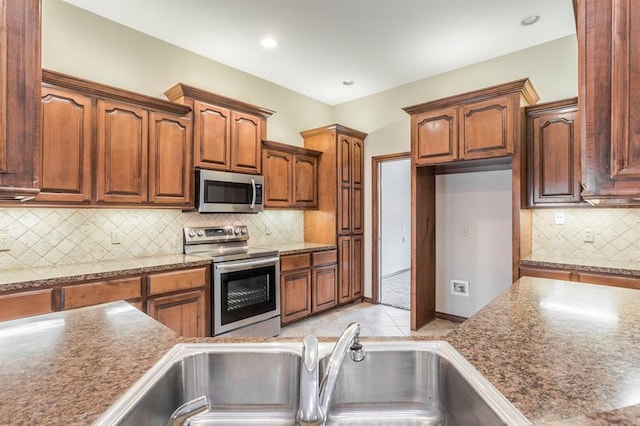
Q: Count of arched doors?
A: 12